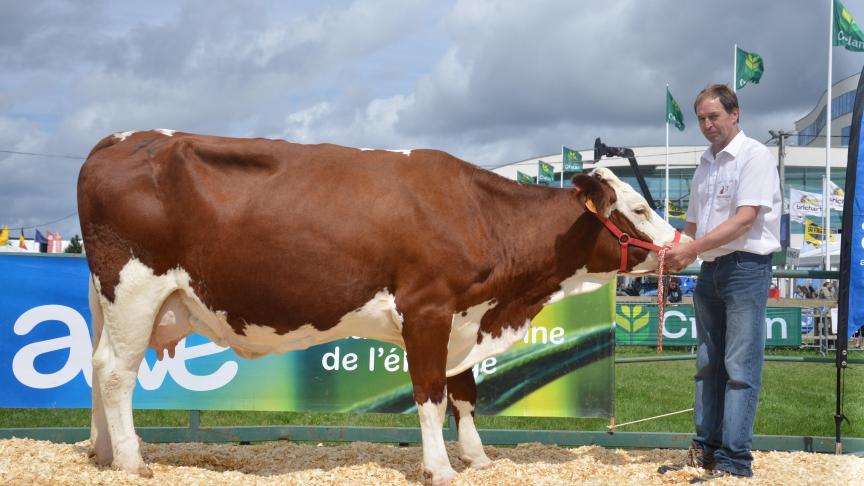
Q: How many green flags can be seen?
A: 6